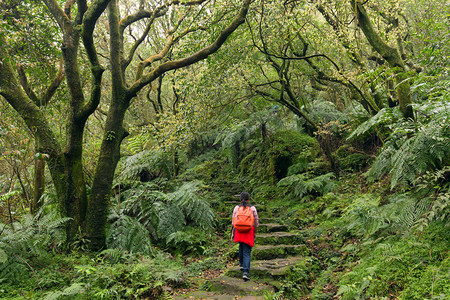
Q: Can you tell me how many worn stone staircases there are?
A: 1